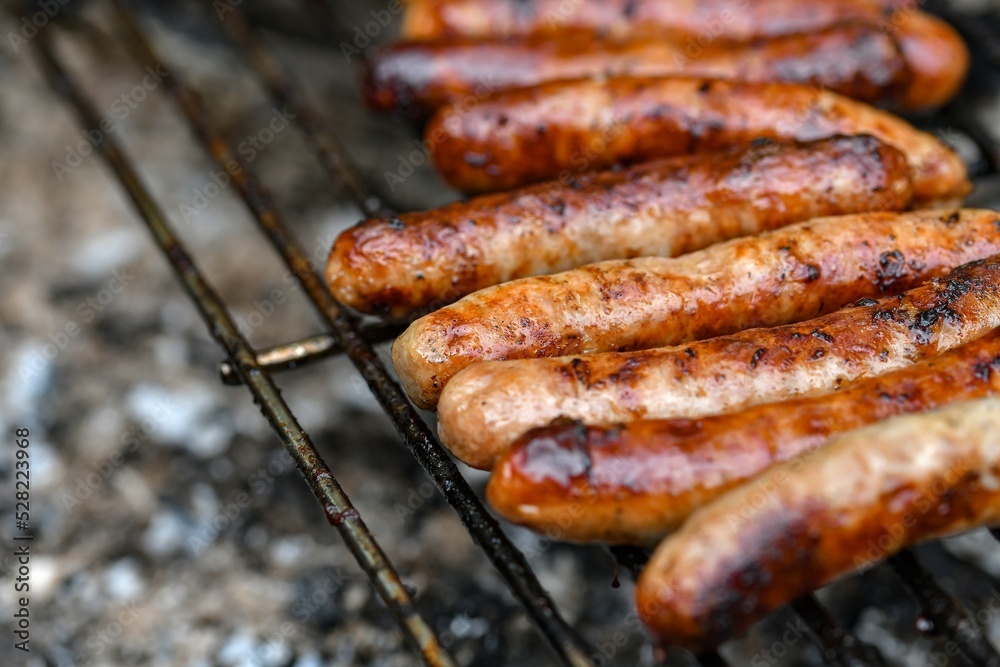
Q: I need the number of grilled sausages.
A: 8